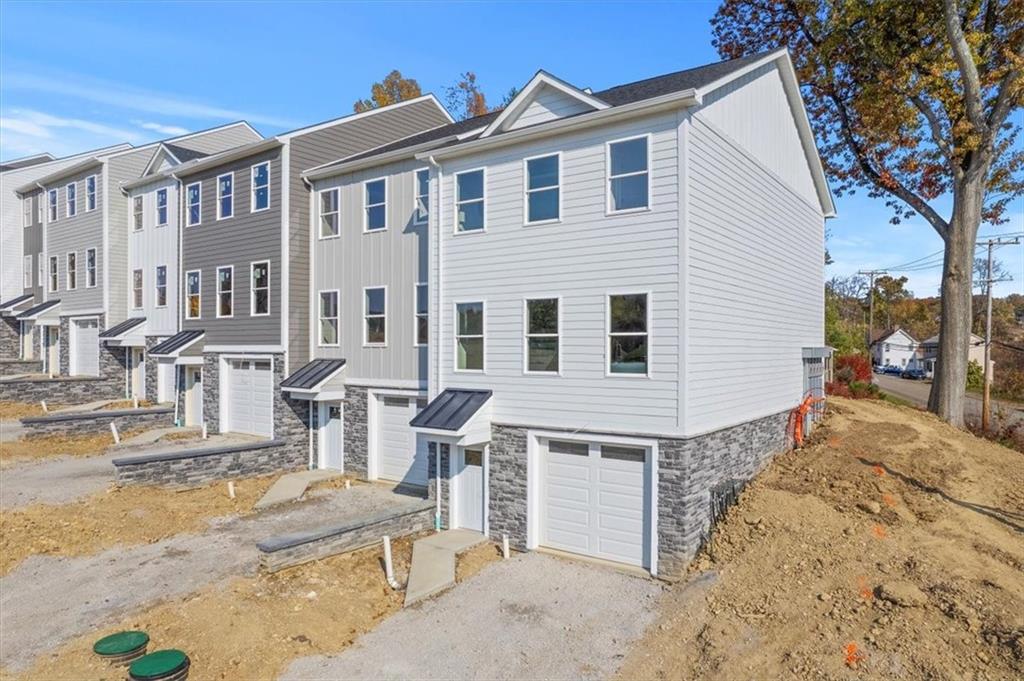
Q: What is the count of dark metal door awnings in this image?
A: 6